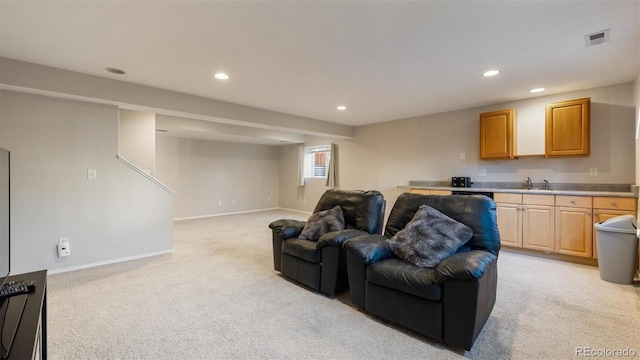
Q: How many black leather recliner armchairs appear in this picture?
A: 2